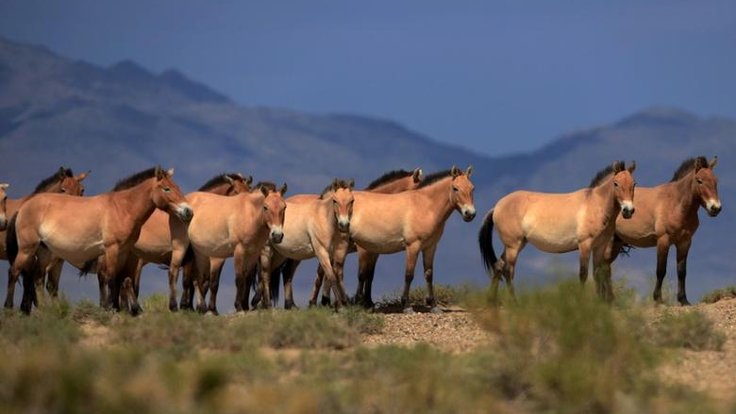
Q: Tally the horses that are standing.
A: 10